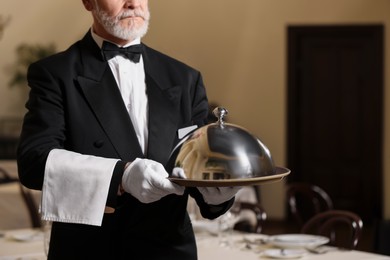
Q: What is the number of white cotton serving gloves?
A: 2